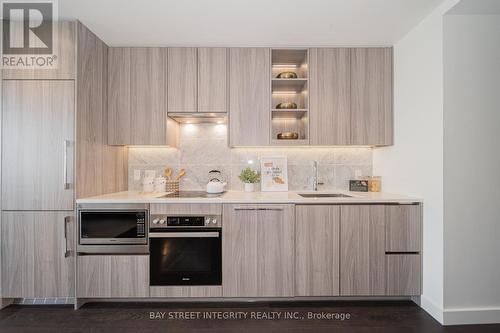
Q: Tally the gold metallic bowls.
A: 3